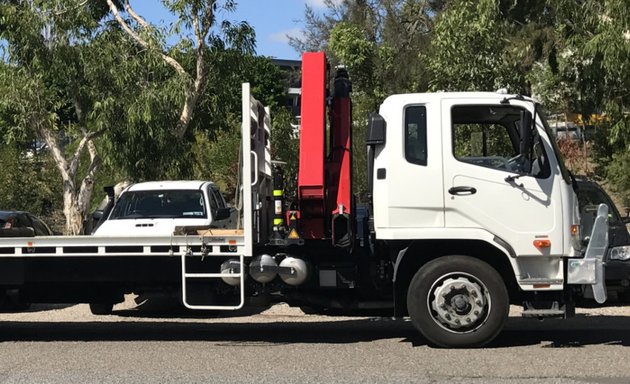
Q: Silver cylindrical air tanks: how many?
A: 3